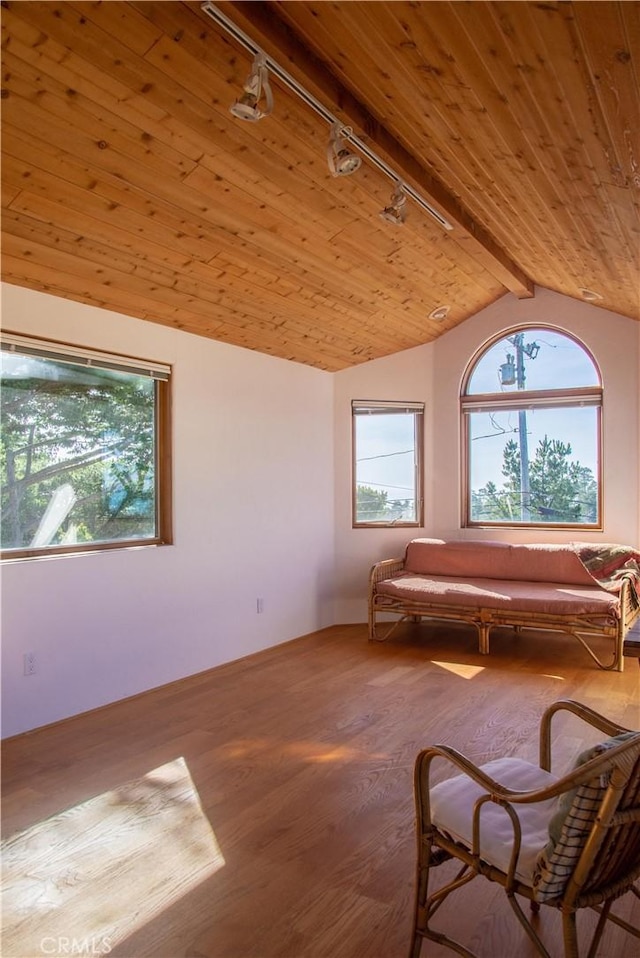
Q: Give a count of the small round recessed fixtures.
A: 2